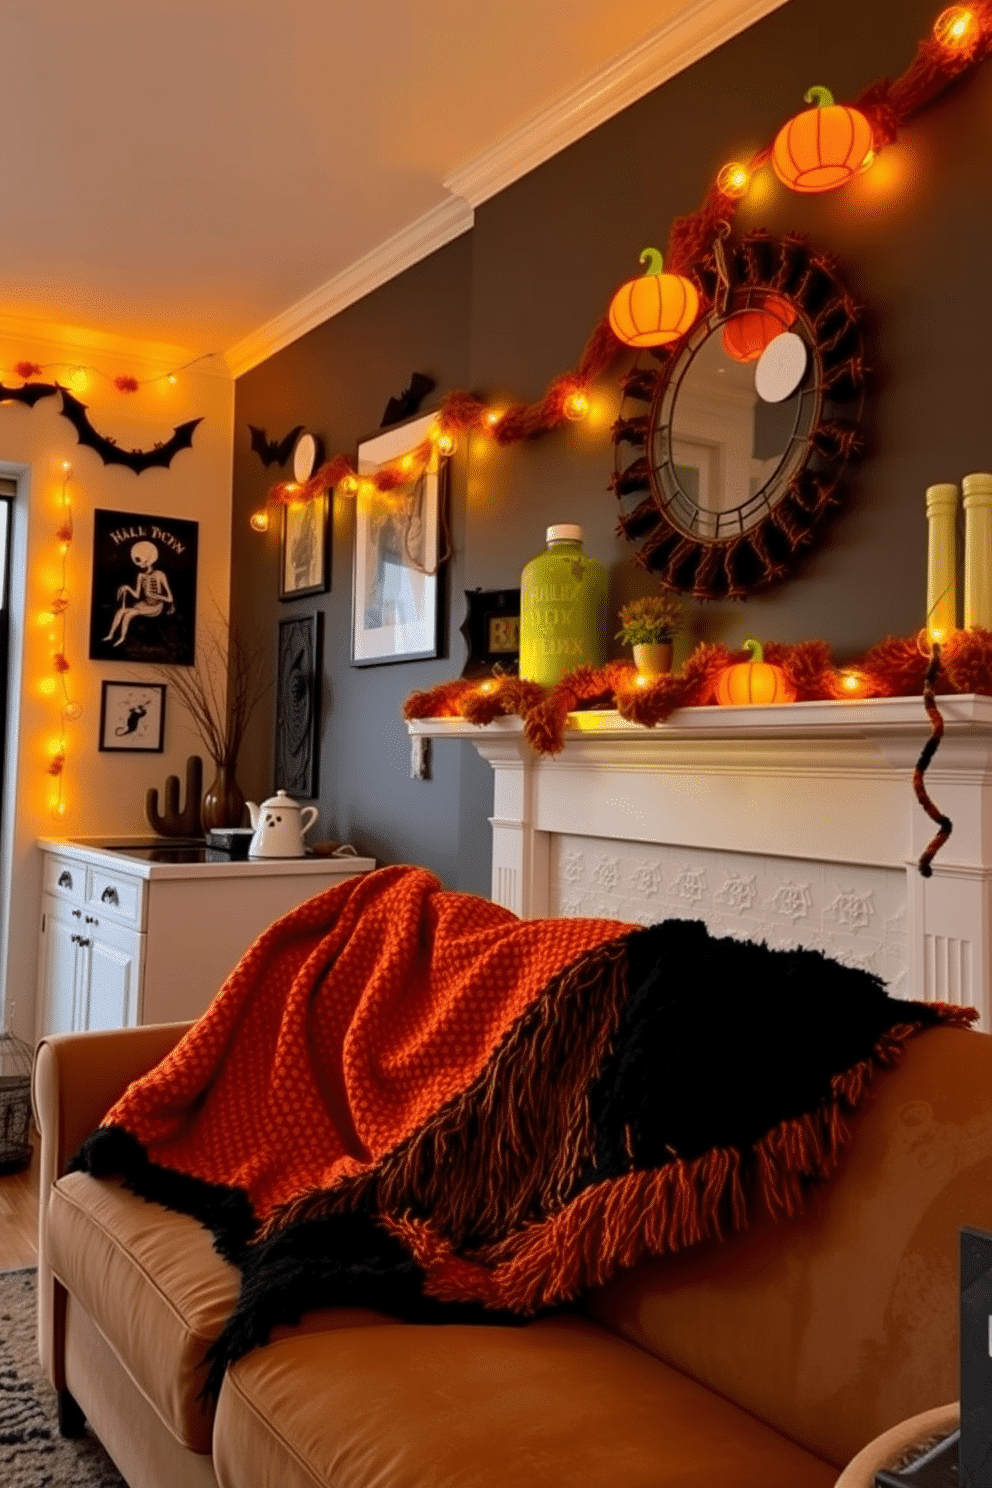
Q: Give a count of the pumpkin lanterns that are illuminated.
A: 3